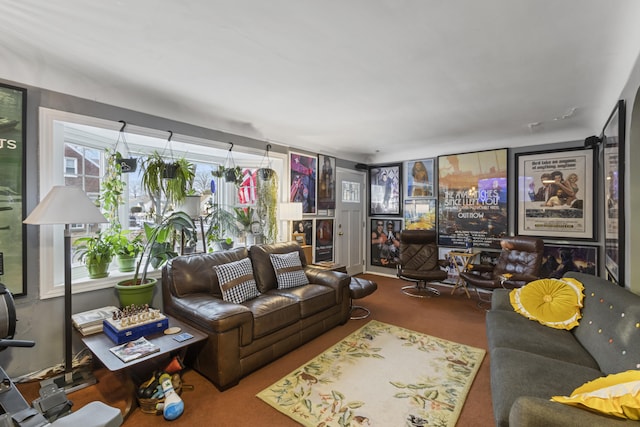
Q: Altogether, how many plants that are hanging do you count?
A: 4